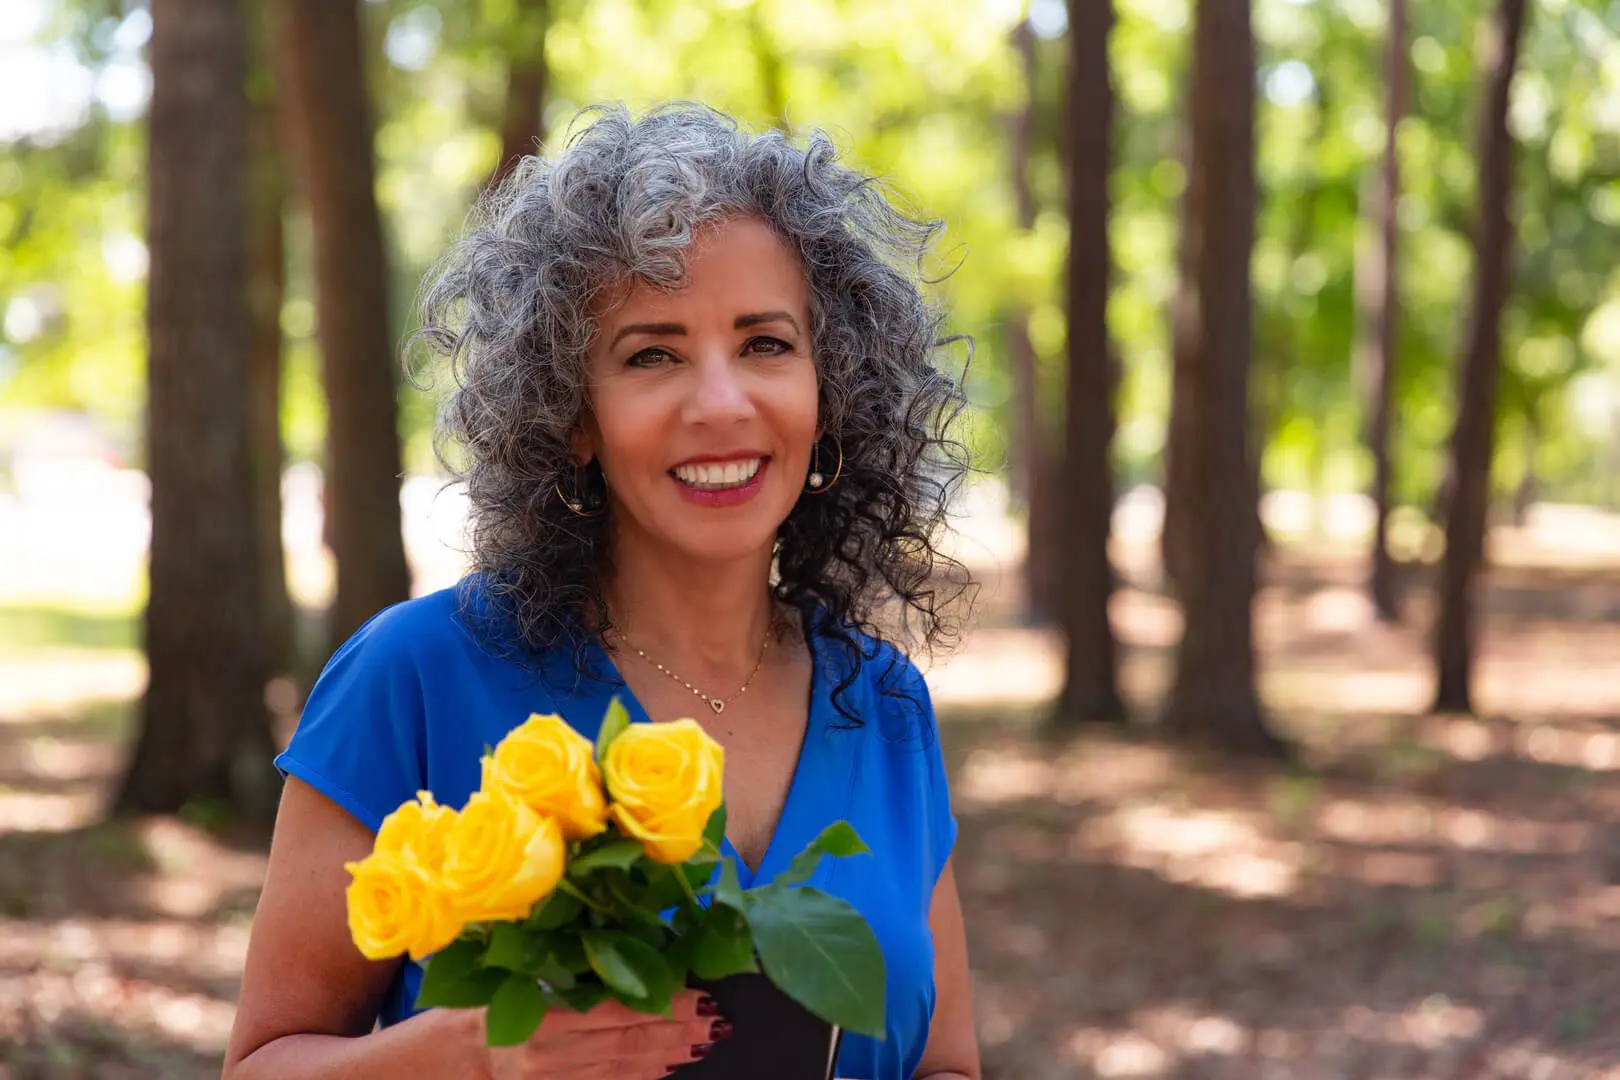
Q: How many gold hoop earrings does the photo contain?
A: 2